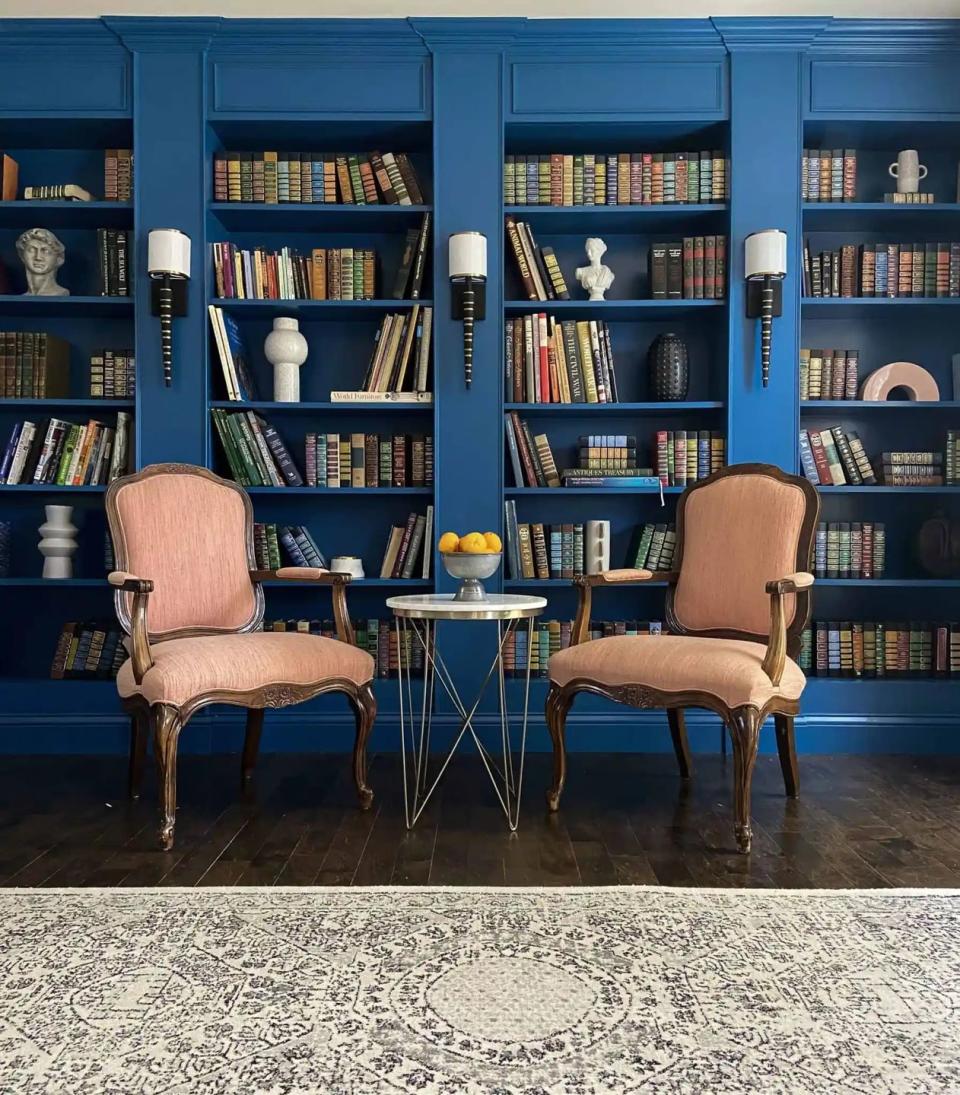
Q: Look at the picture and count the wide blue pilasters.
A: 3